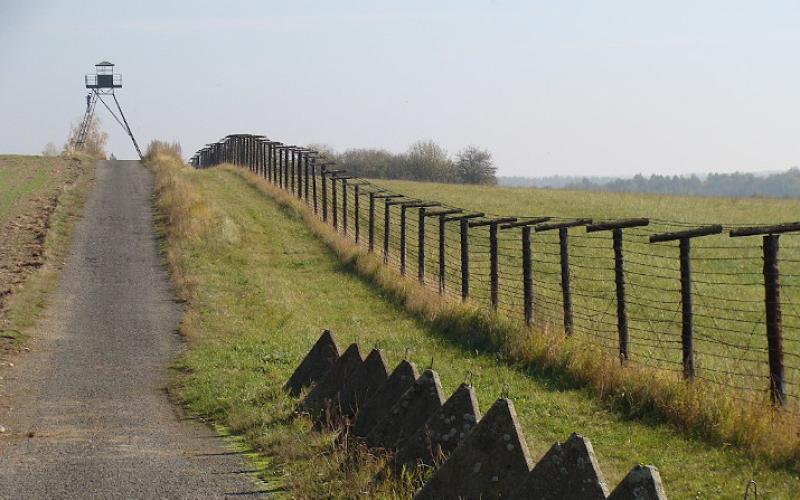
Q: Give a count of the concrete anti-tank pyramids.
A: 9